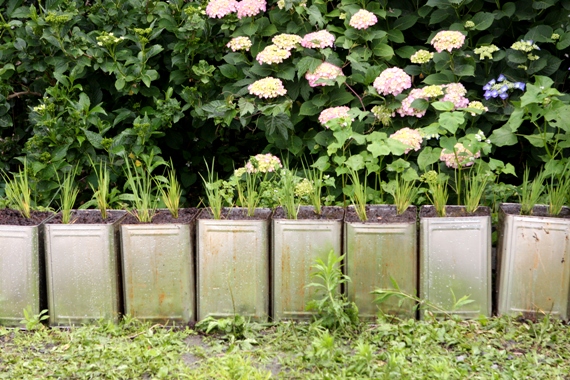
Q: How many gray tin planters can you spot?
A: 8